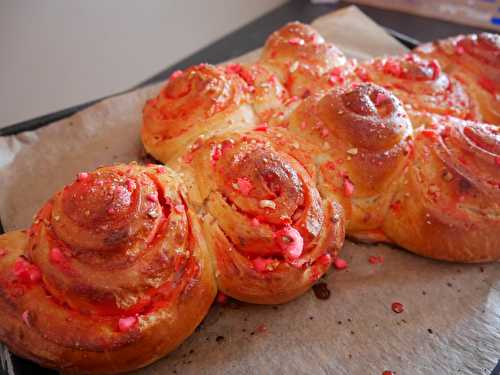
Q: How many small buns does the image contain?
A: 8